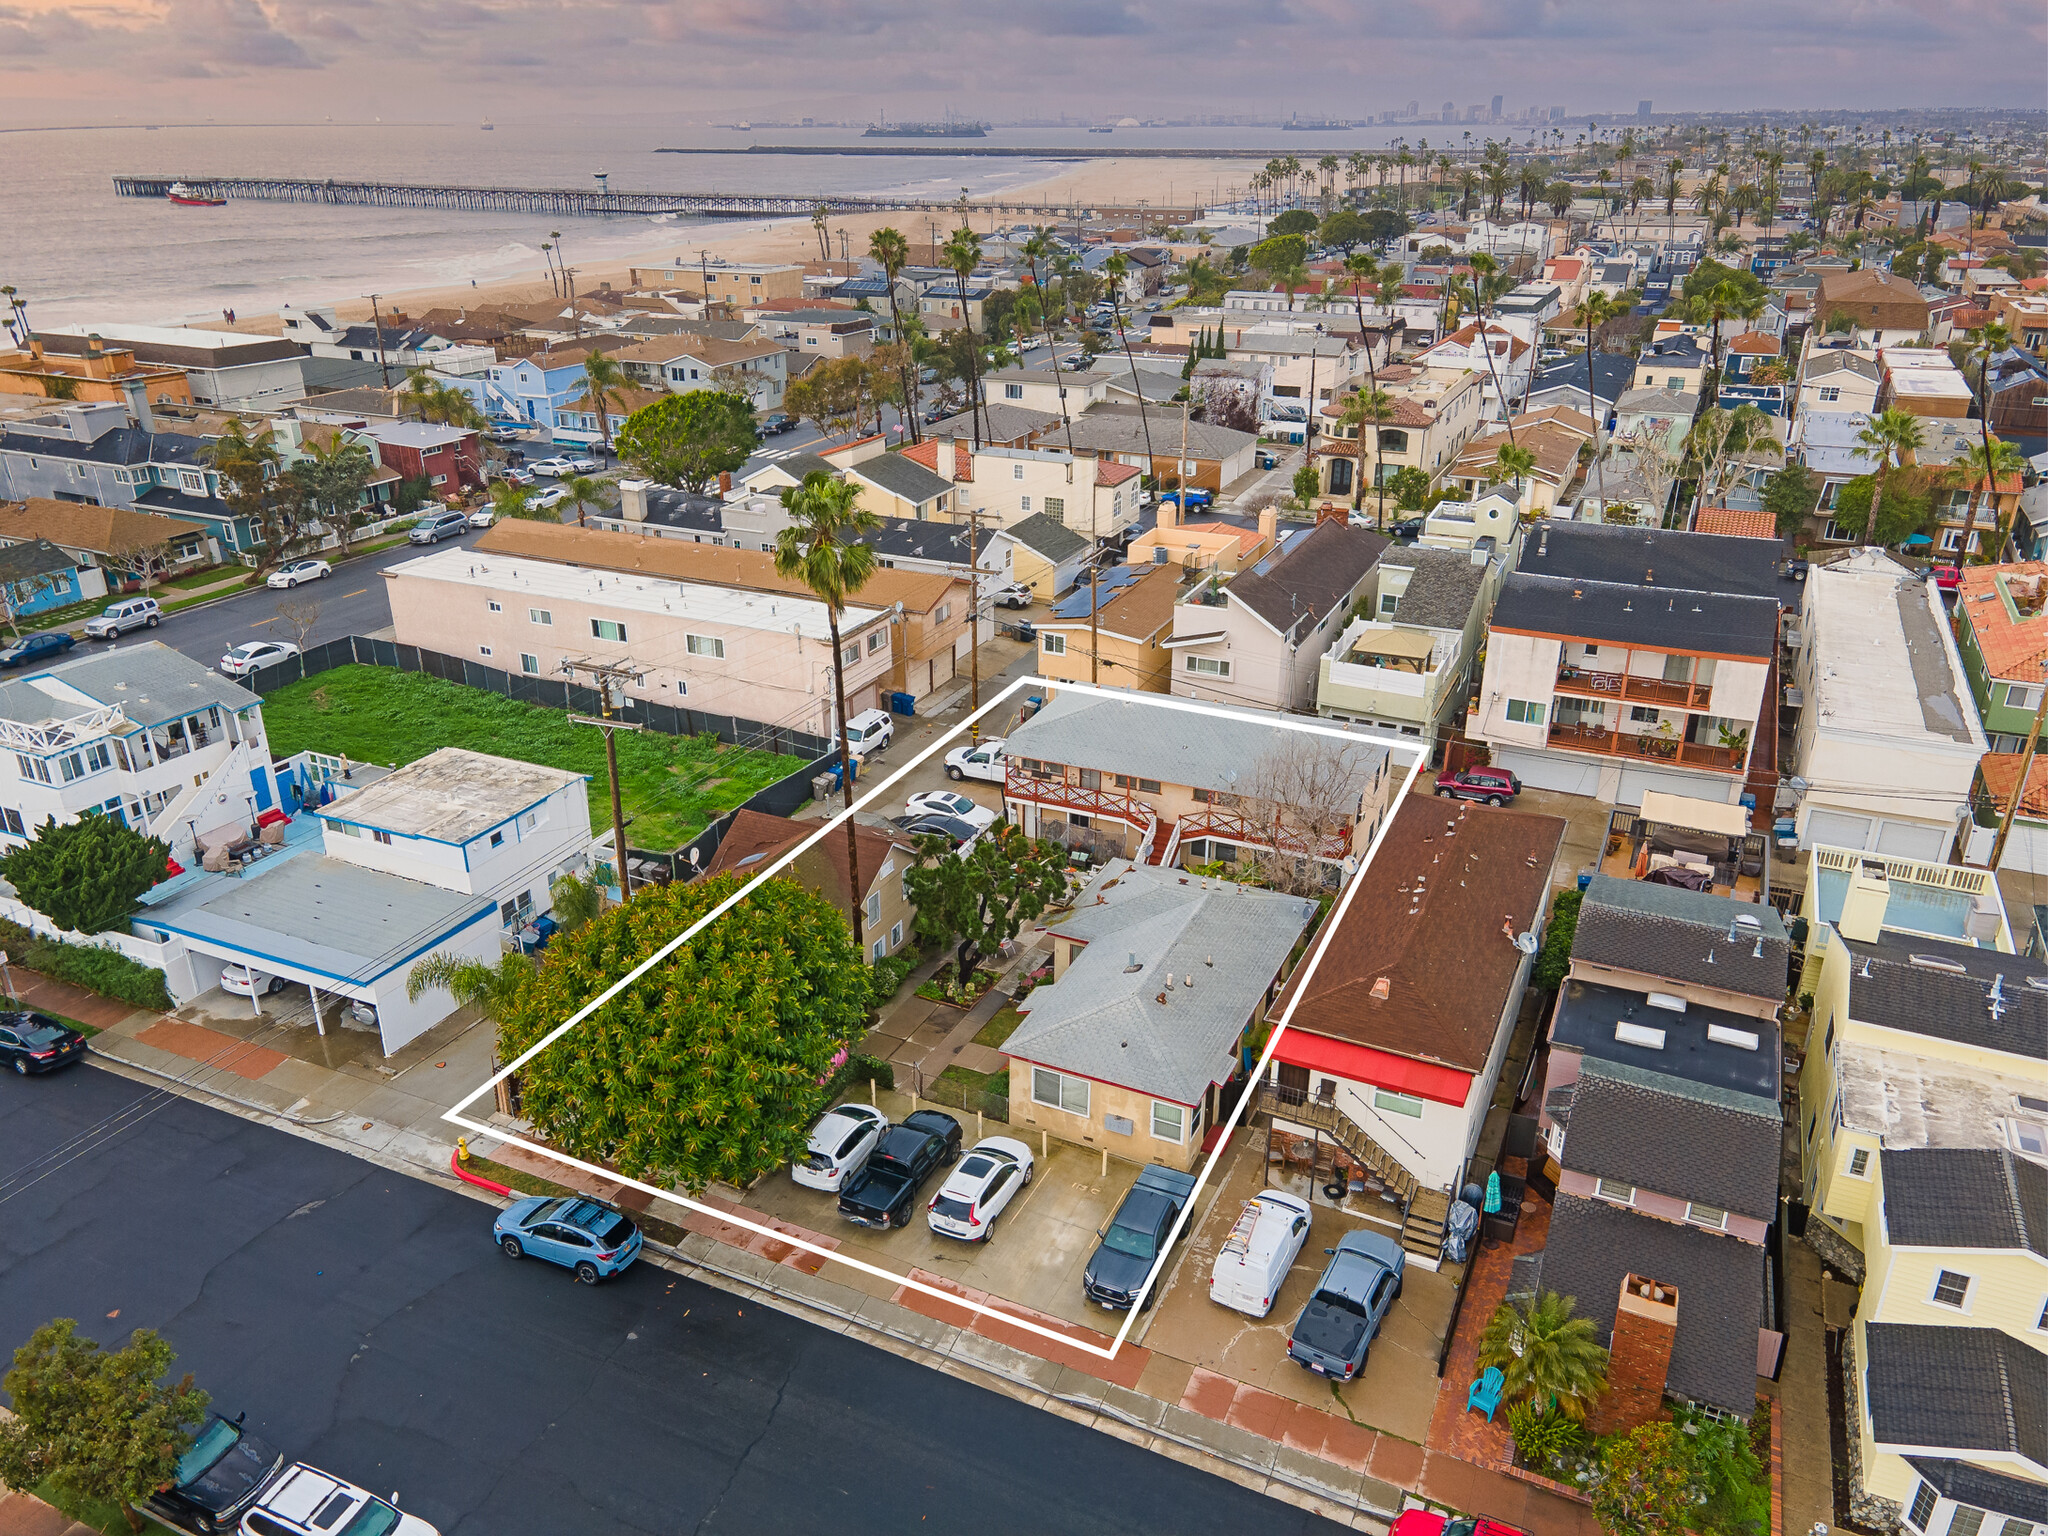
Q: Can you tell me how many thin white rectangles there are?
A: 1